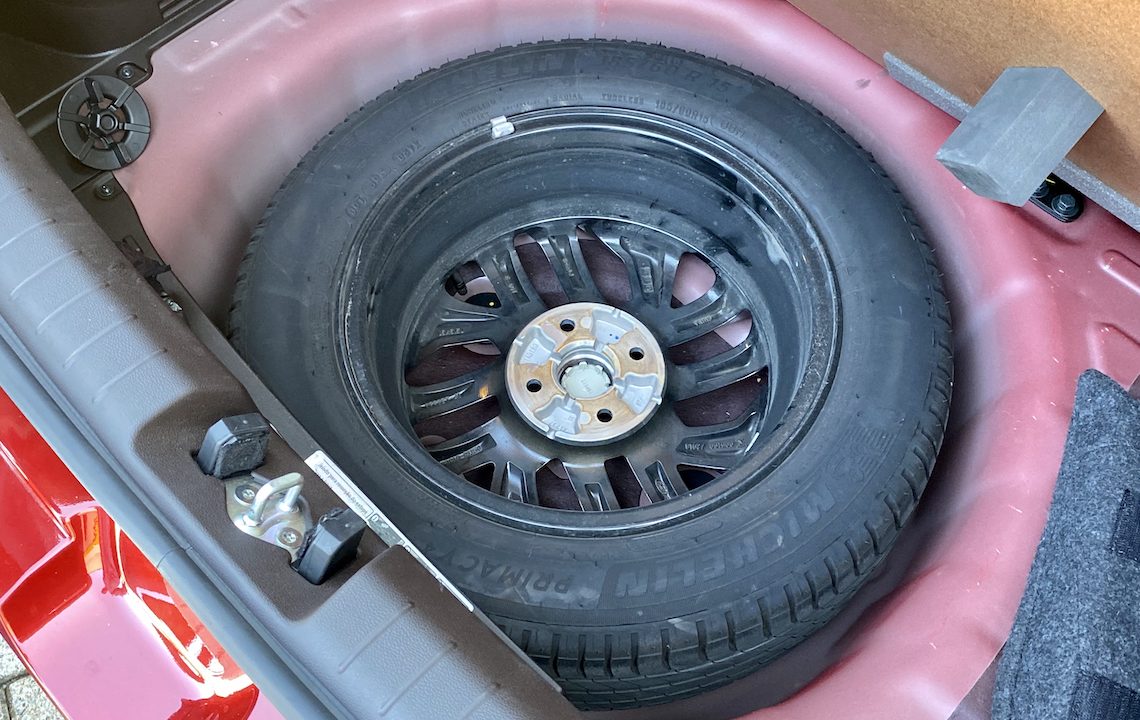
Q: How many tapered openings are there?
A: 12